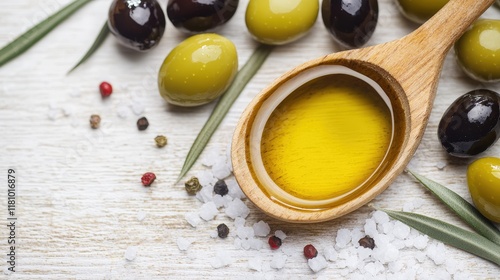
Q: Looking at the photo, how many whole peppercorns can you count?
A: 11